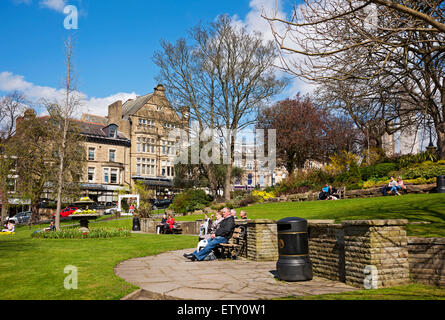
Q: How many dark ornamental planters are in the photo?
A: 1